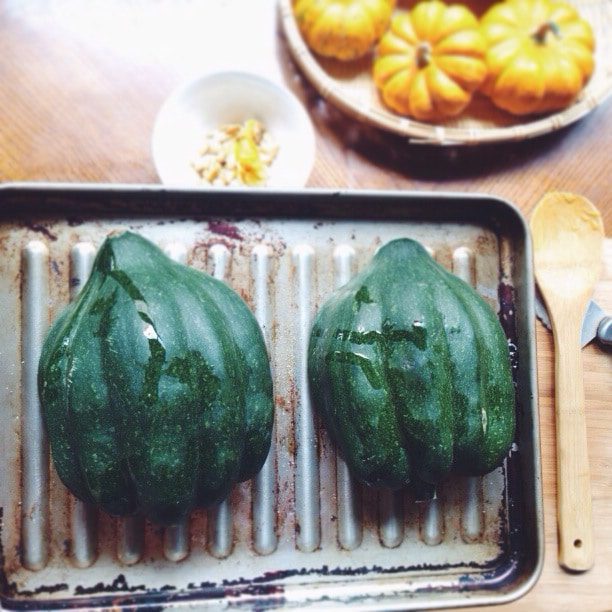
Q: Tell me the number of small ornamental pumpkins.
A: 3